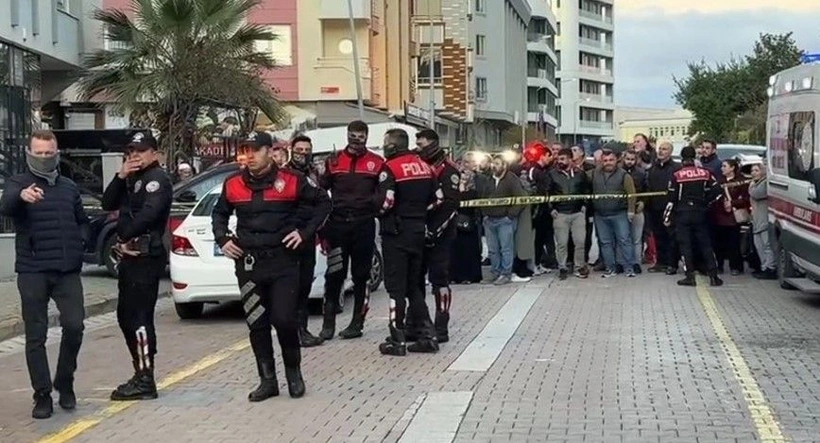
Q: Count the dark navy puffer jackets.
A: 1